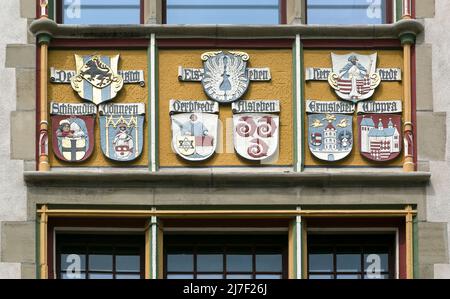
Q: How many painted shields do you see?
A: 9